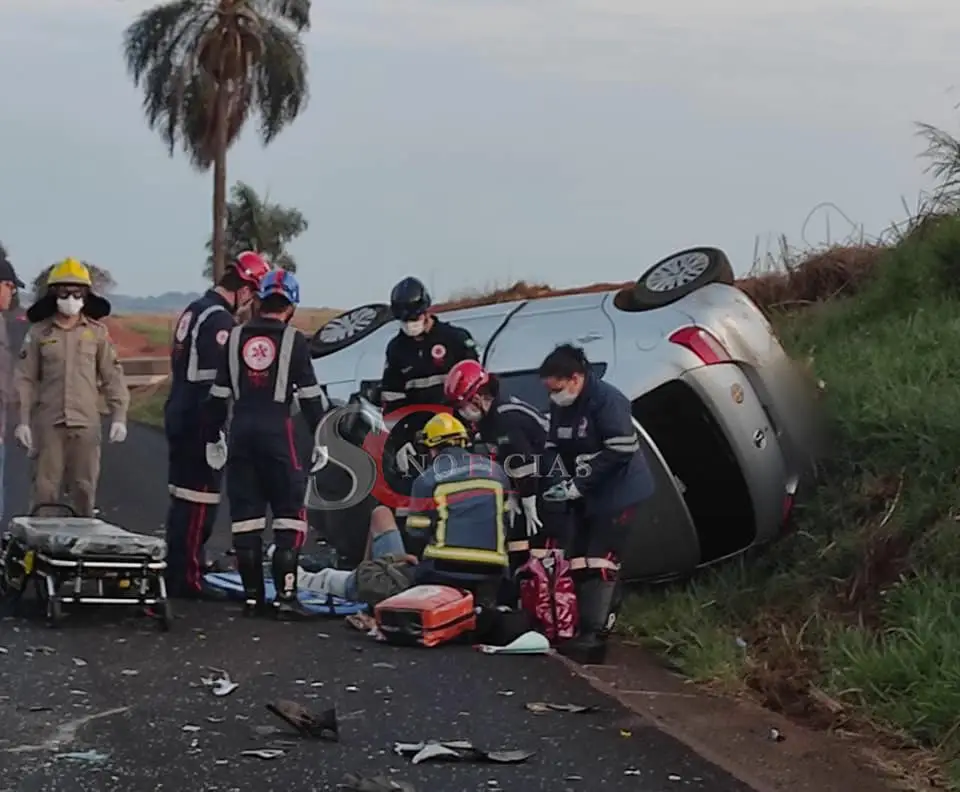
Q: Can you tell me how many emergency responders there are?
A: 7